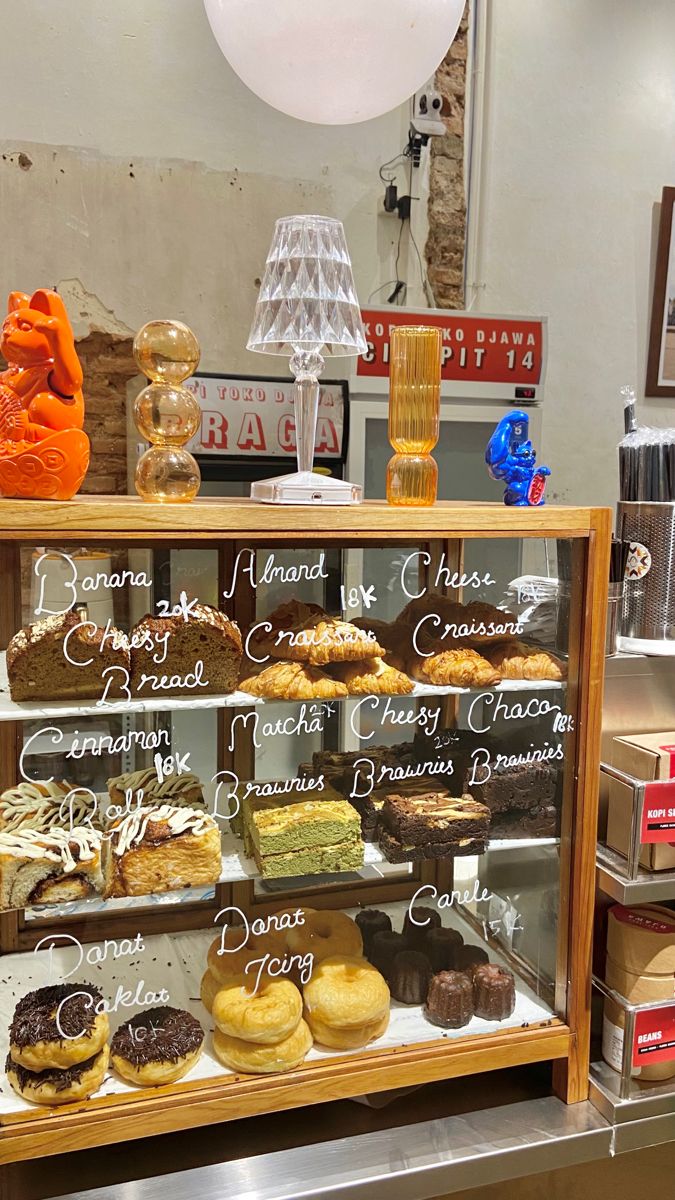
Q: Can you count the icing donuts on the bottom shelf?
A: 8